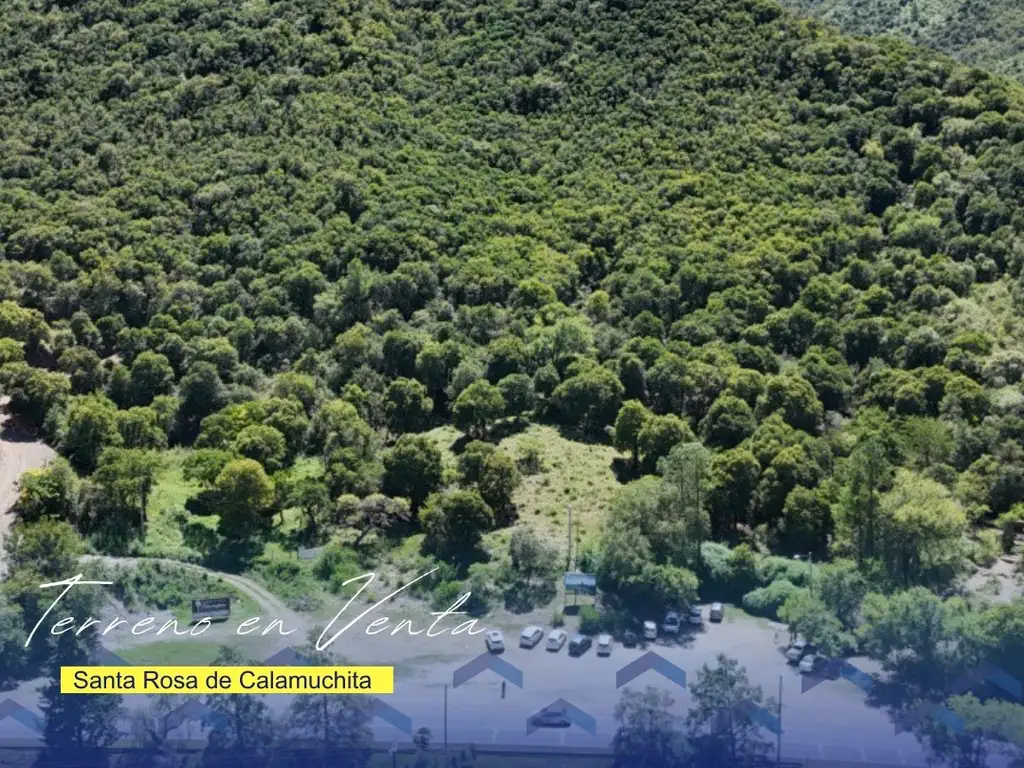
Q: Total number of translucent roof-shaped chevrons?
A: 12